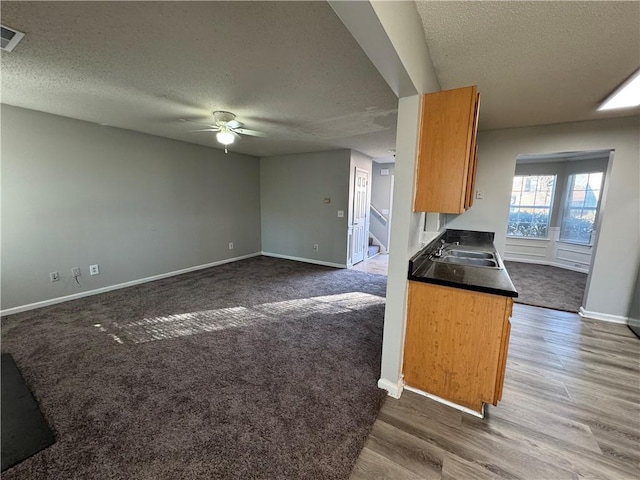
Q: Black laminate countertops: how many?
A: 1